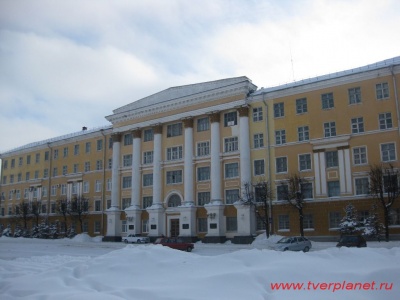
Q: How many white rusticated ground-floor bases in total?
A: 6